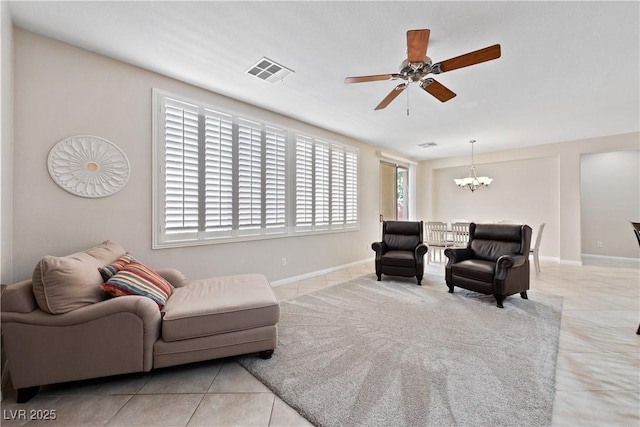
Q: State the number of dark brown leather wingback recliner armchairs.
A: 2